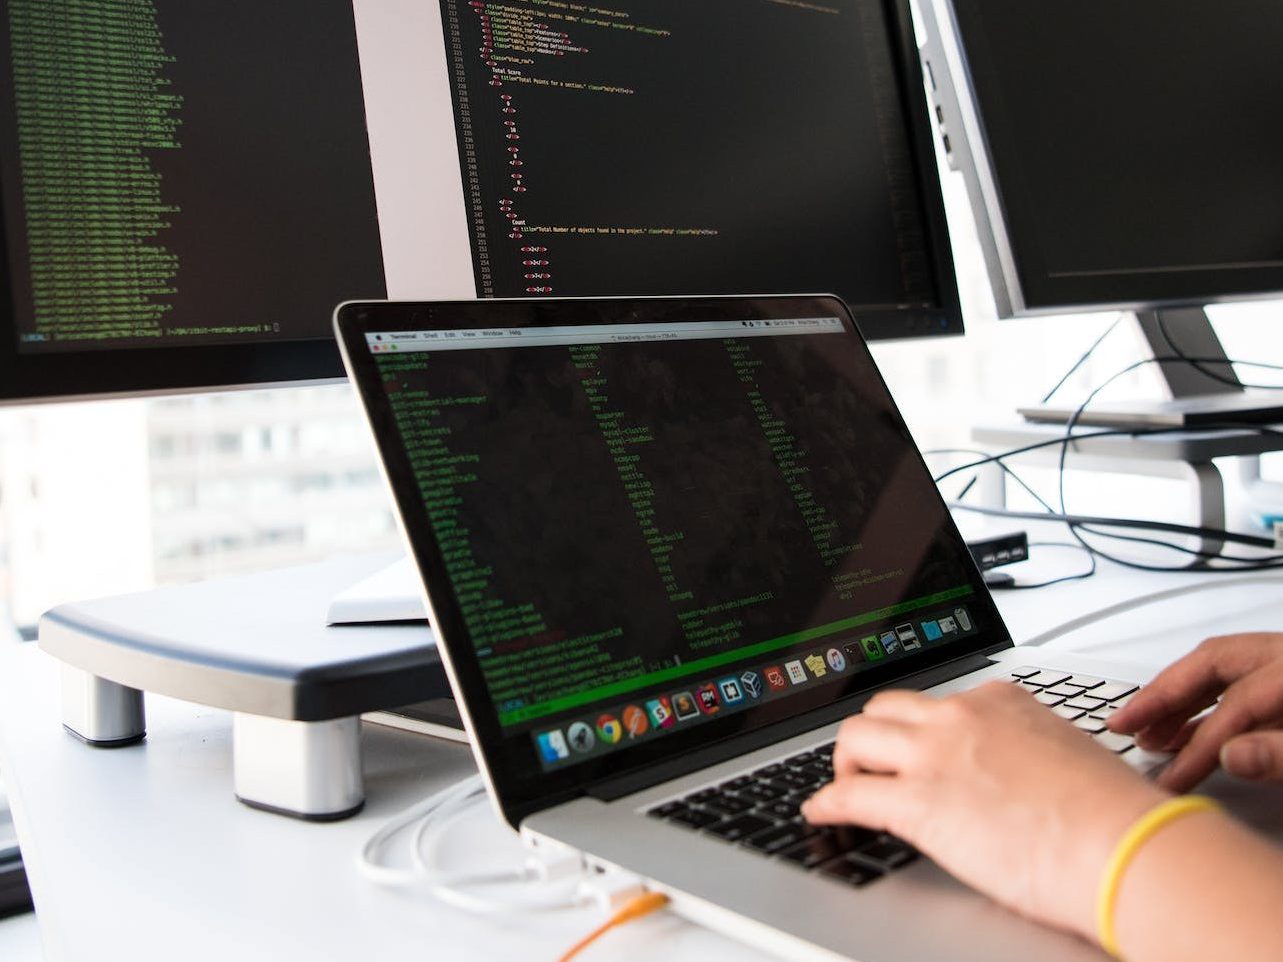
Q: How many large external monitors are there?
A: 2